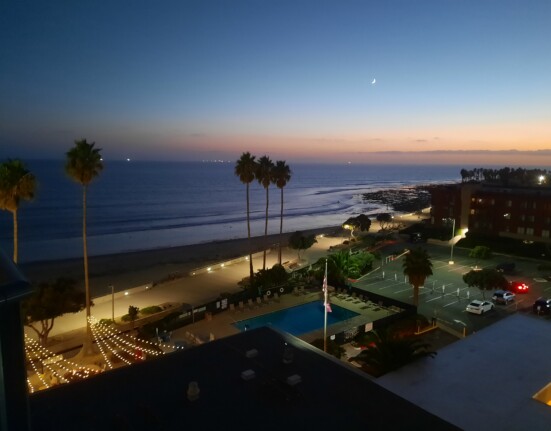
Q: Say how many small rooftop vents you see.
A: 5